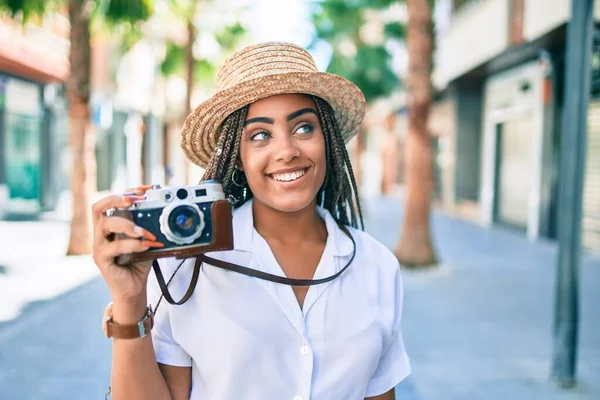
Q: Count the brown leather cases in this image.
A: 1